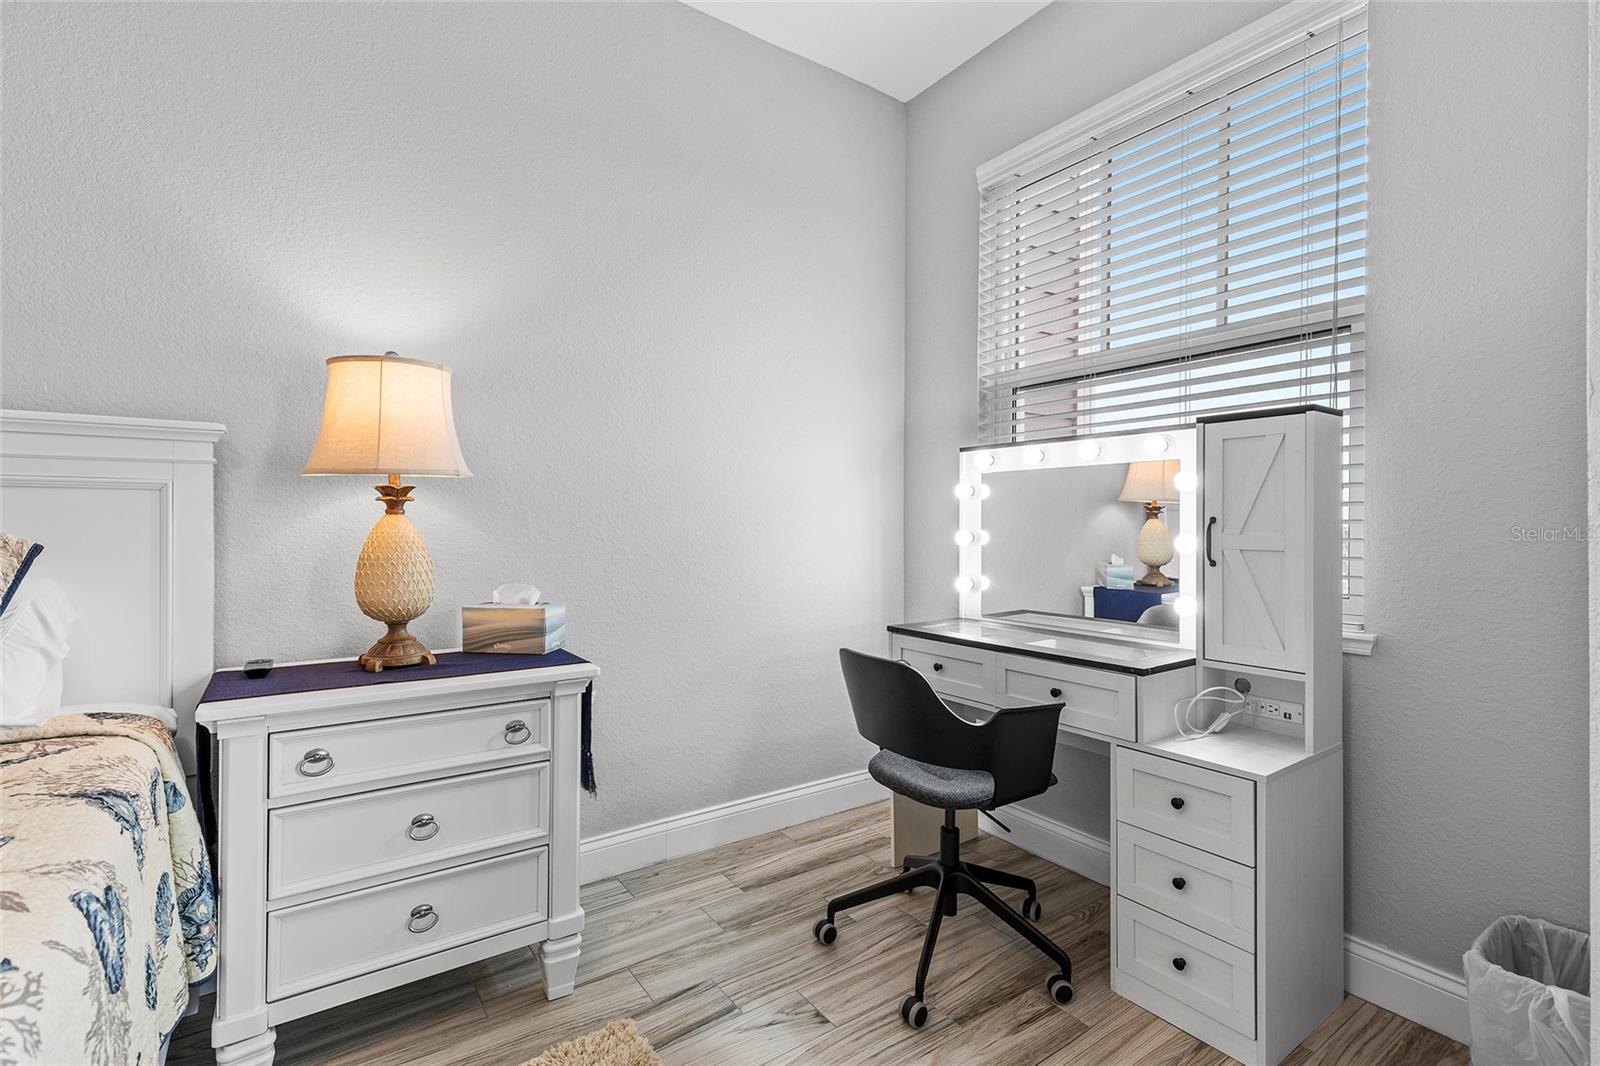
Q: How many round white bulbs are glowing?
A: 10